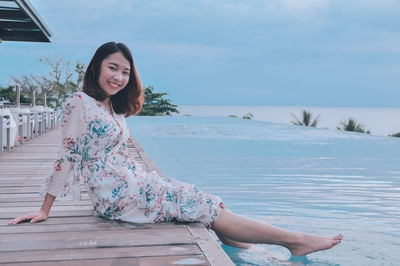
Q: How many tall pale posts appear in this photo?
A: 3